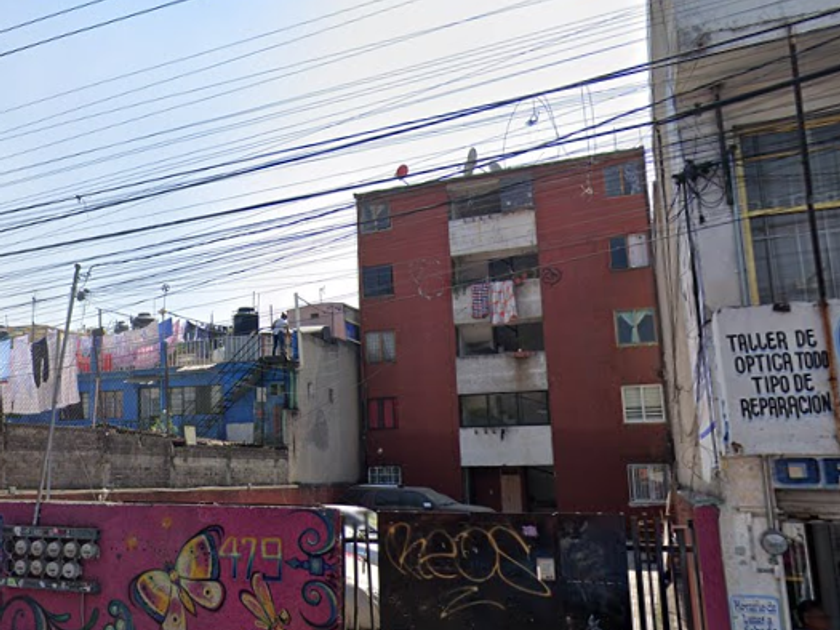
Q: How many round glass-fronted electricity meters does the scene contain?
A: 10